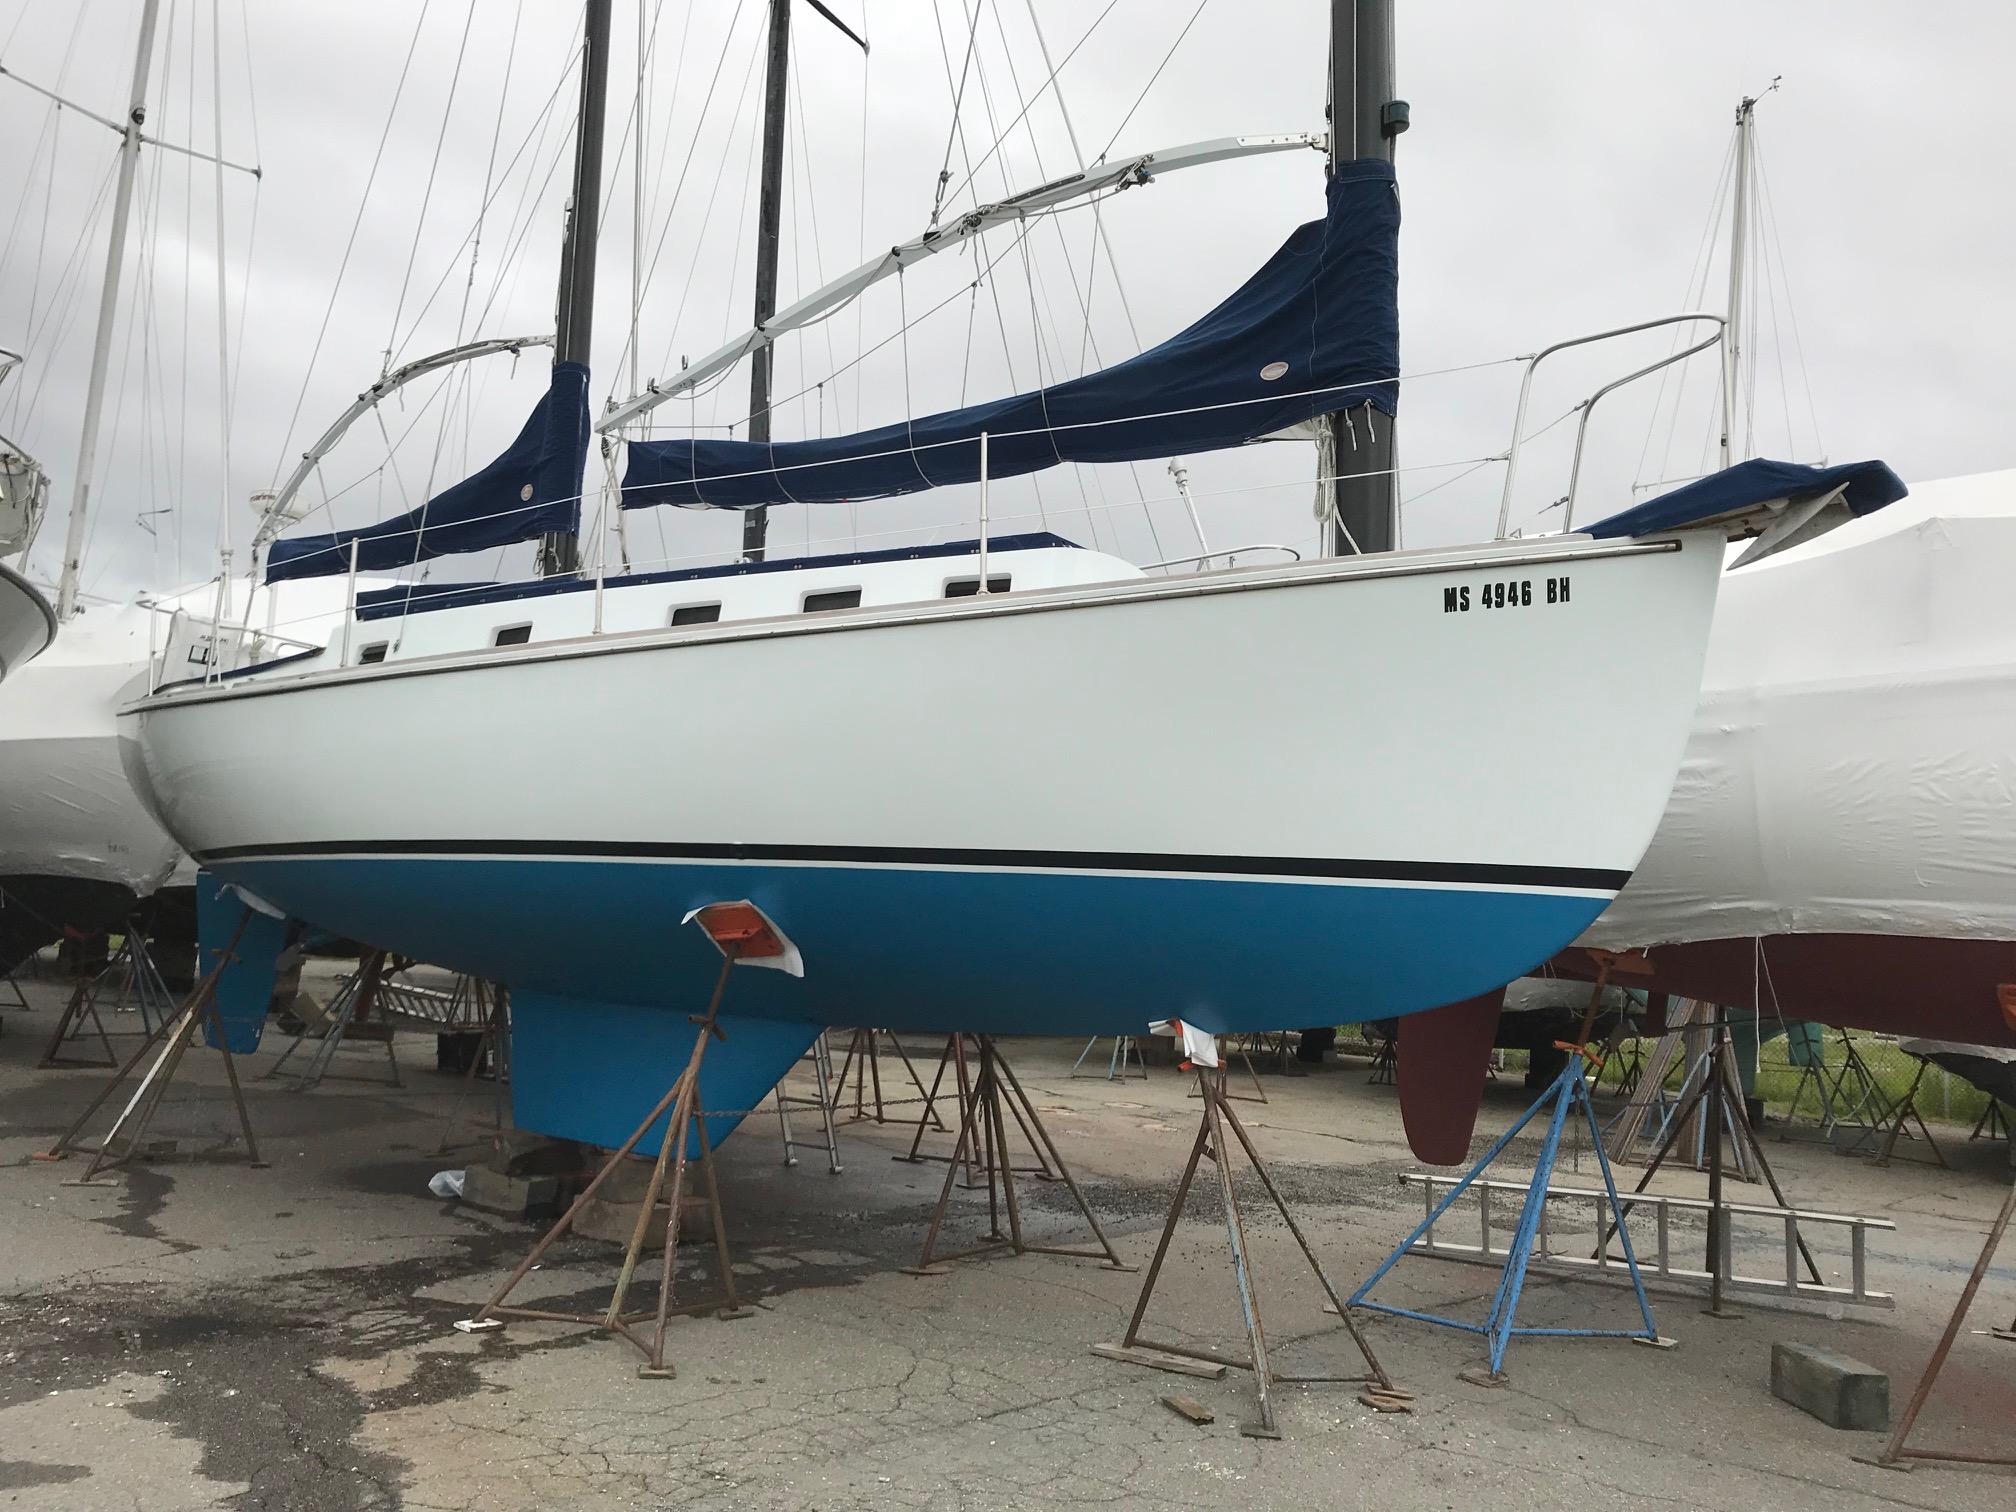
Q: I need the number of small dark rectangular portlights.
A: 5